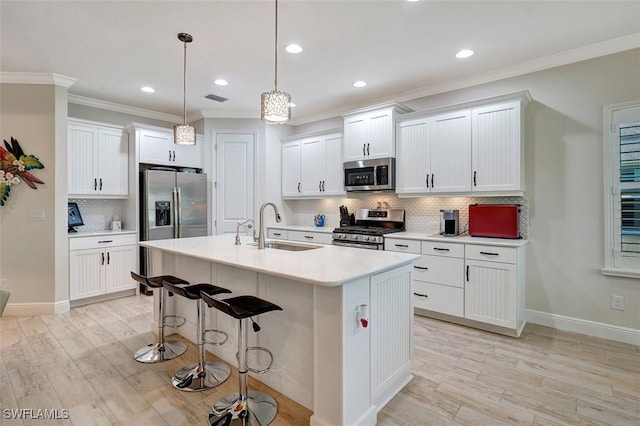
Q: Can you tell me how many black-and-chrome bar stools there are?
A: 3